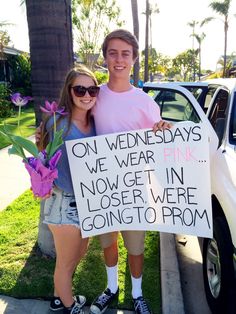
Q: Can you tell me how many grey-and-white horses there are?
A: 0